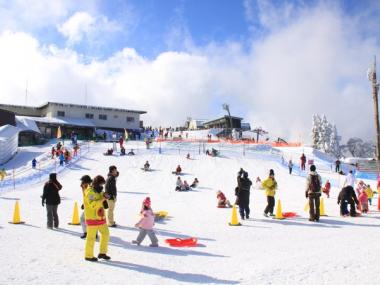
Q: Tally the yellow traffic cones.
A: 5